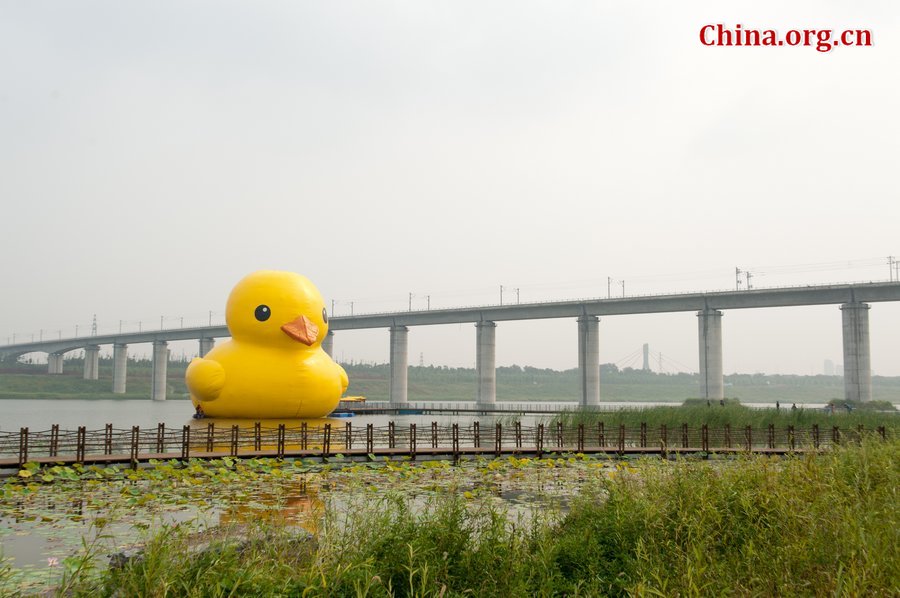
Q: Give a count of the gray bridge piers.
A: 11